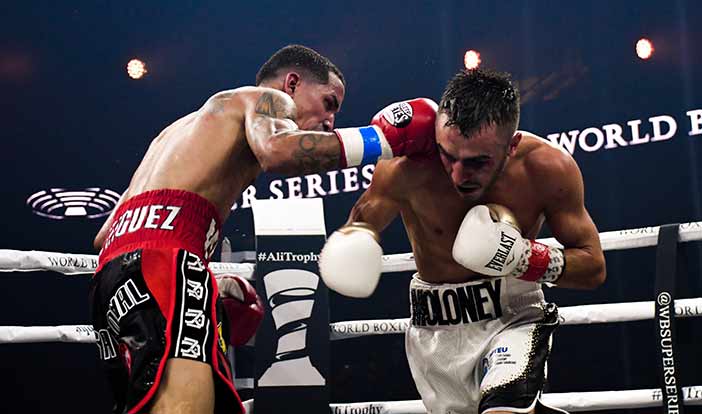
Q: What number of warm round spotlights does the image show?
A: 3